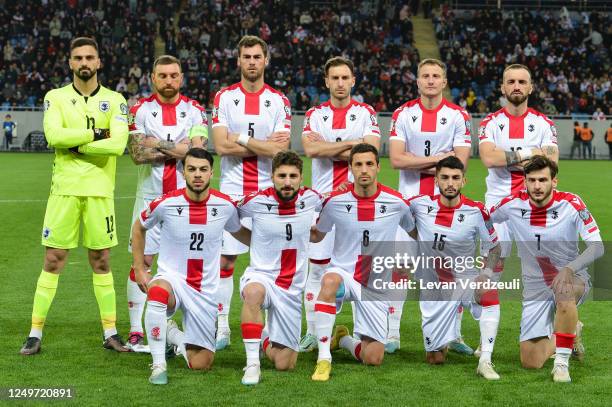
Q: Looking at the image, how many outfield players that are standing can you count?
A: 5